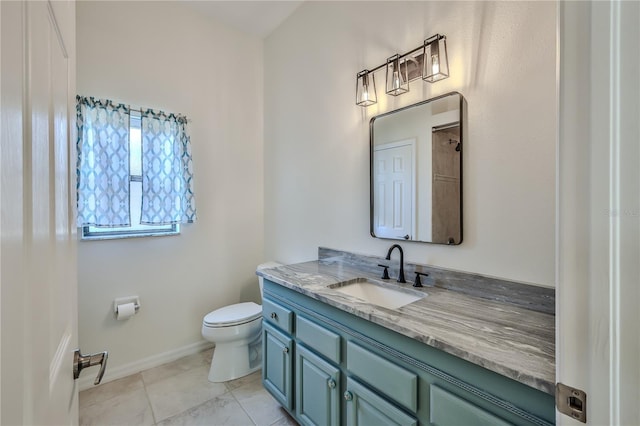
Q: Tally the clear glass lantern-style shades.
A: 3